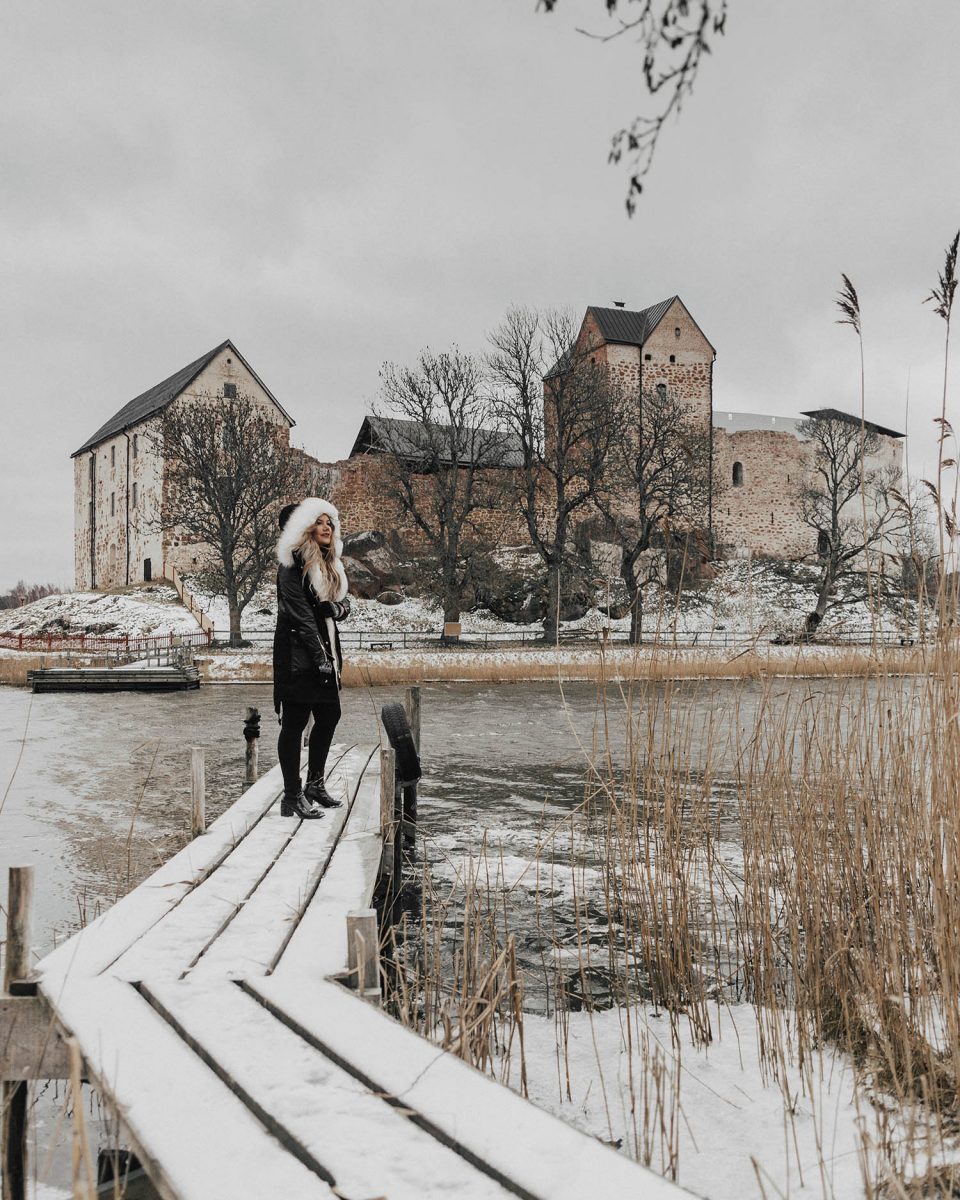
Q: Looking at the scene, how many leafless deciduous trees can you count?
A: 5